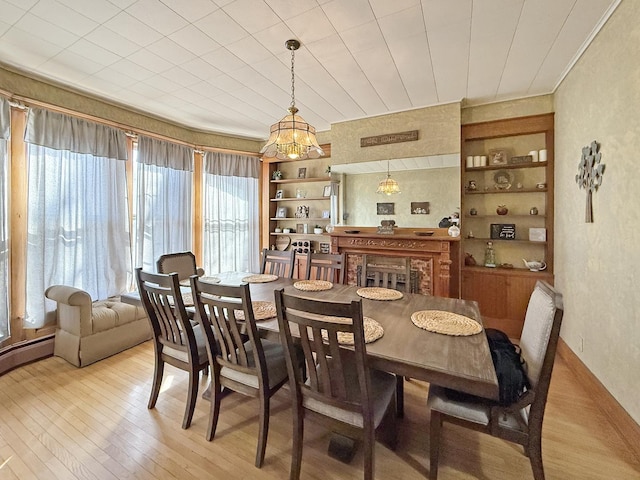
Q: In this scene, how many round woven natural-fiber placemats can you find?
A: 8